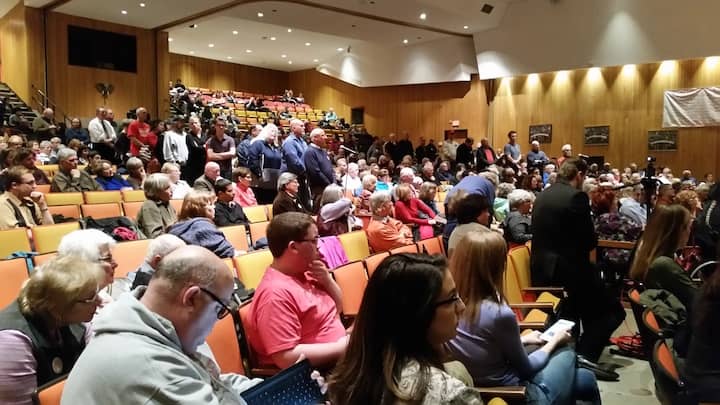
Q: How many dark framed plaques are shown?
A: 3